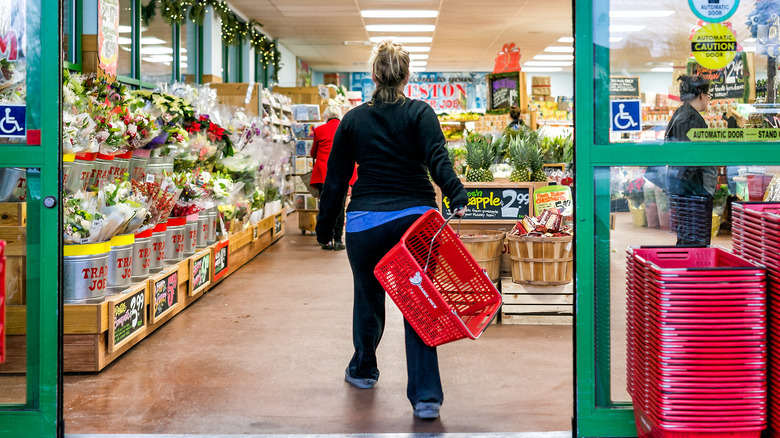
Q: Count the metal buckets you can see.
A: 15